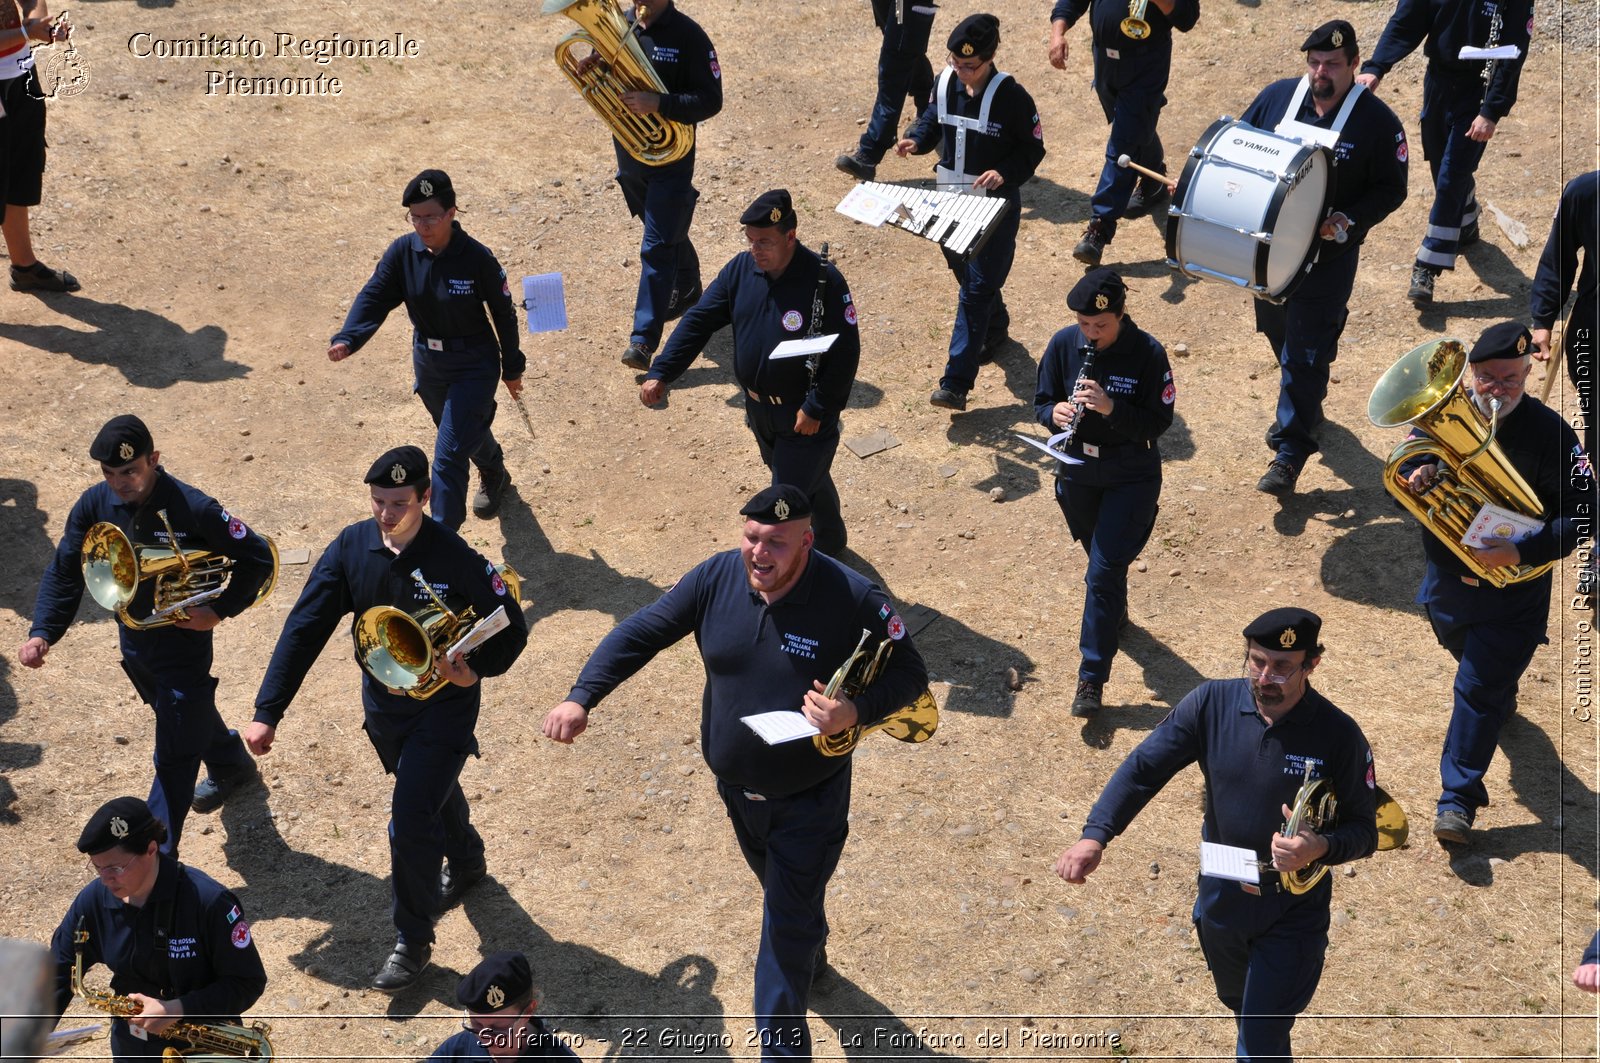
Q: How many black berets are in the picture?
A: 12